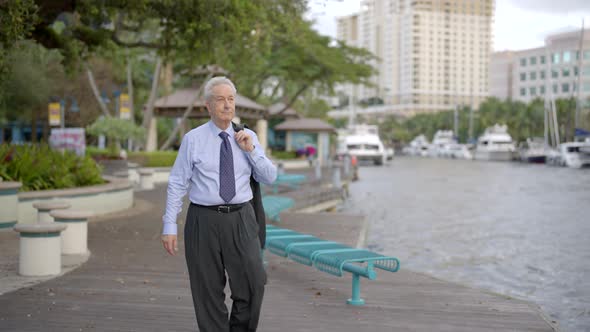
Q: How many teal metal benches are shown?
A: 3